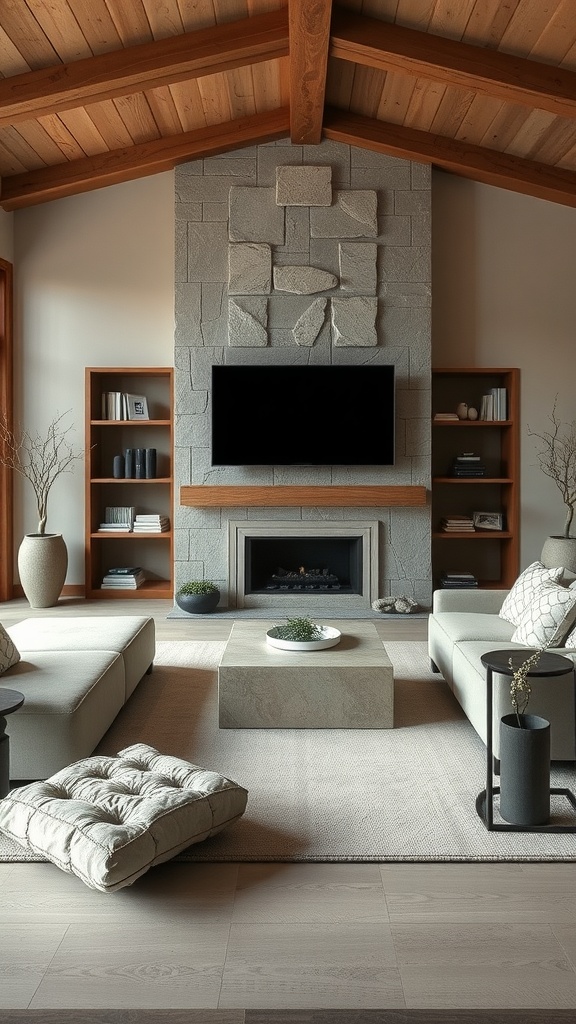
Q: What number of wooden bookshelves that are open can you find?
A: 2